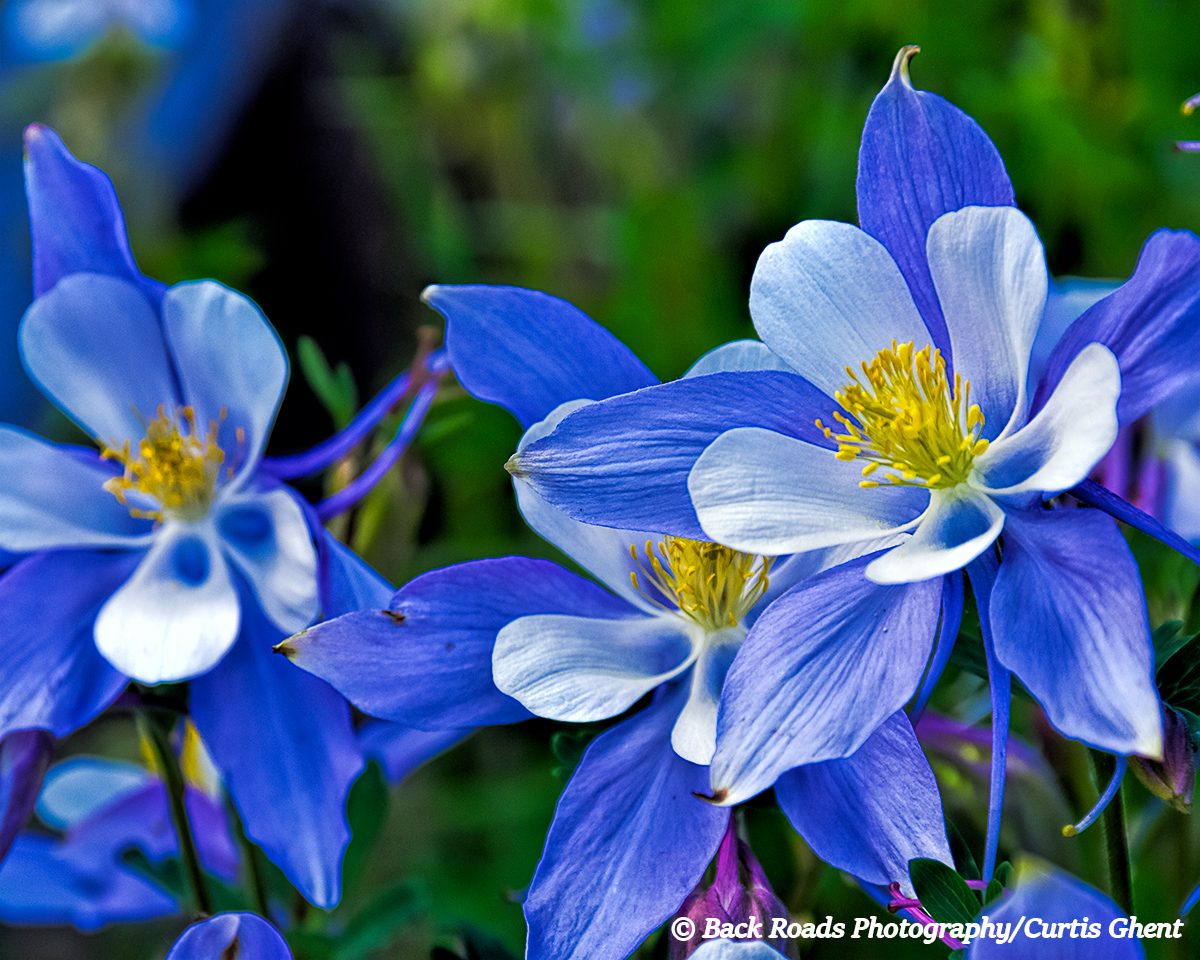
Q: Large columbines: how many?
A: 3